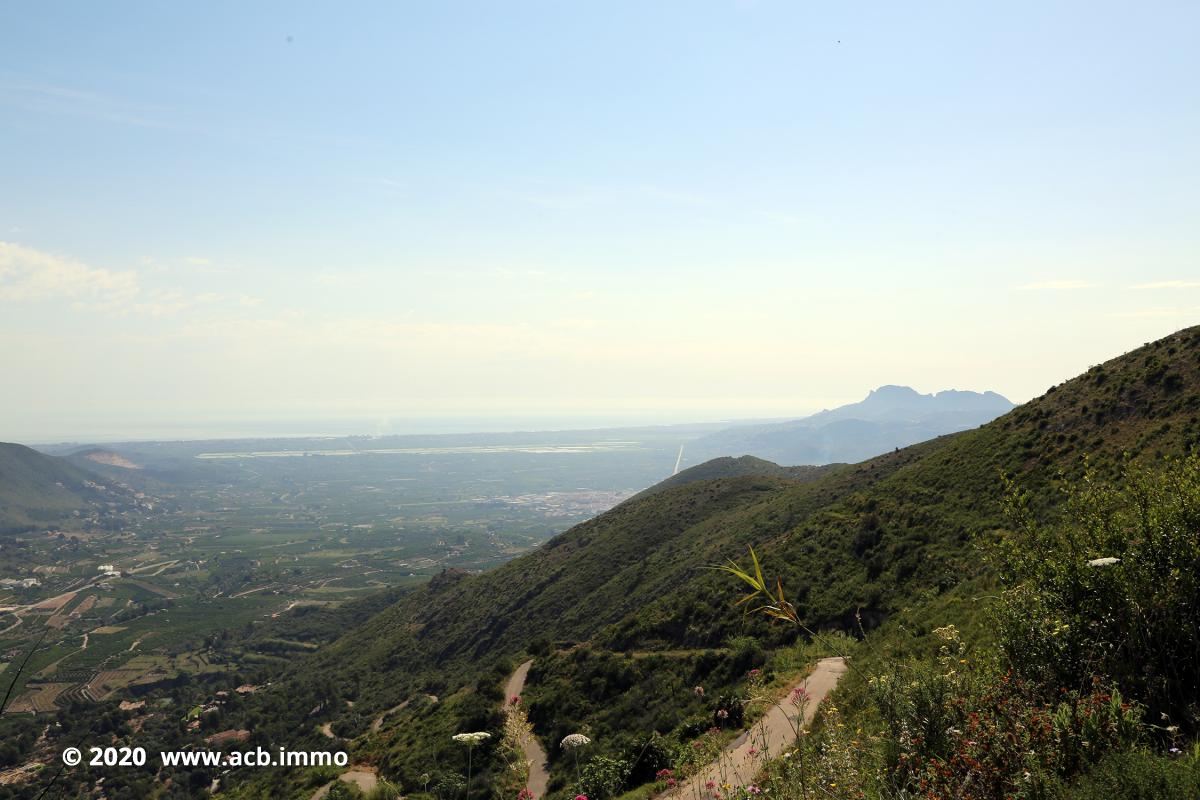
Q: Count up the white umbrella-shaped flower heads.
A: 3